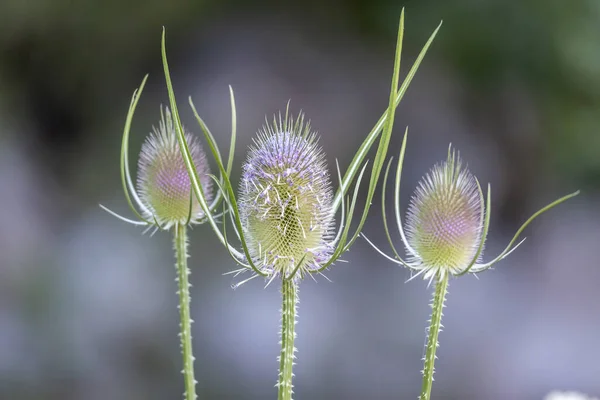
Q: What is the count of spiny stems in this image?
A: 3